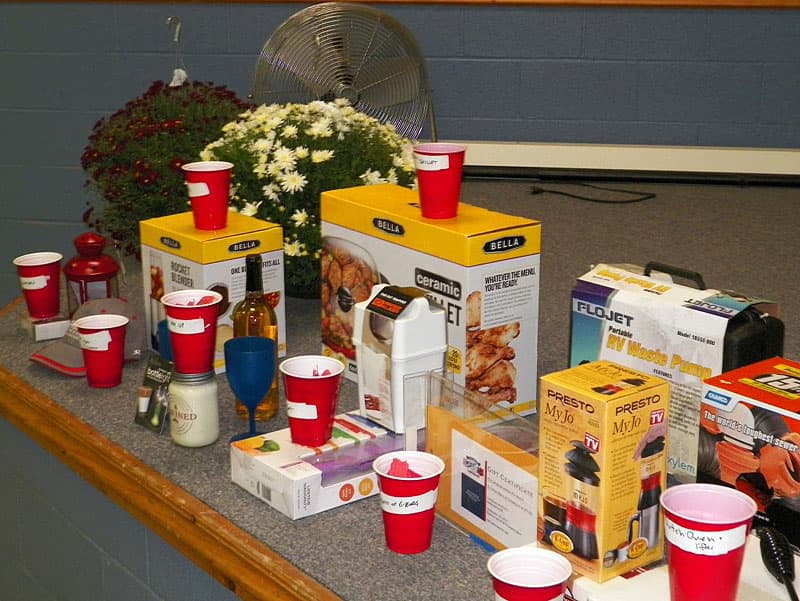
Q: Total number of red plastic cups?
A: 9